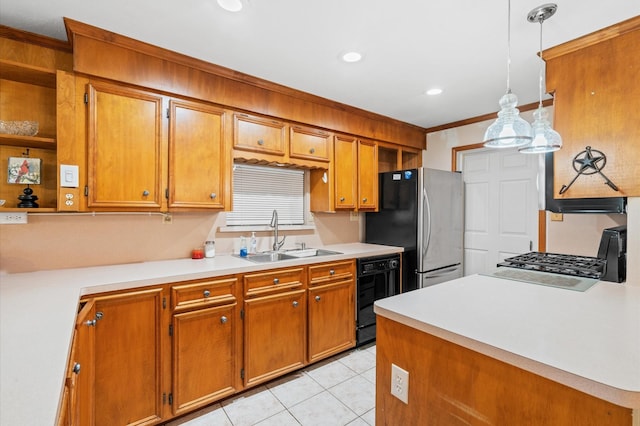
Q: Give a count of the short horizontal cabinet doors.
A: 2